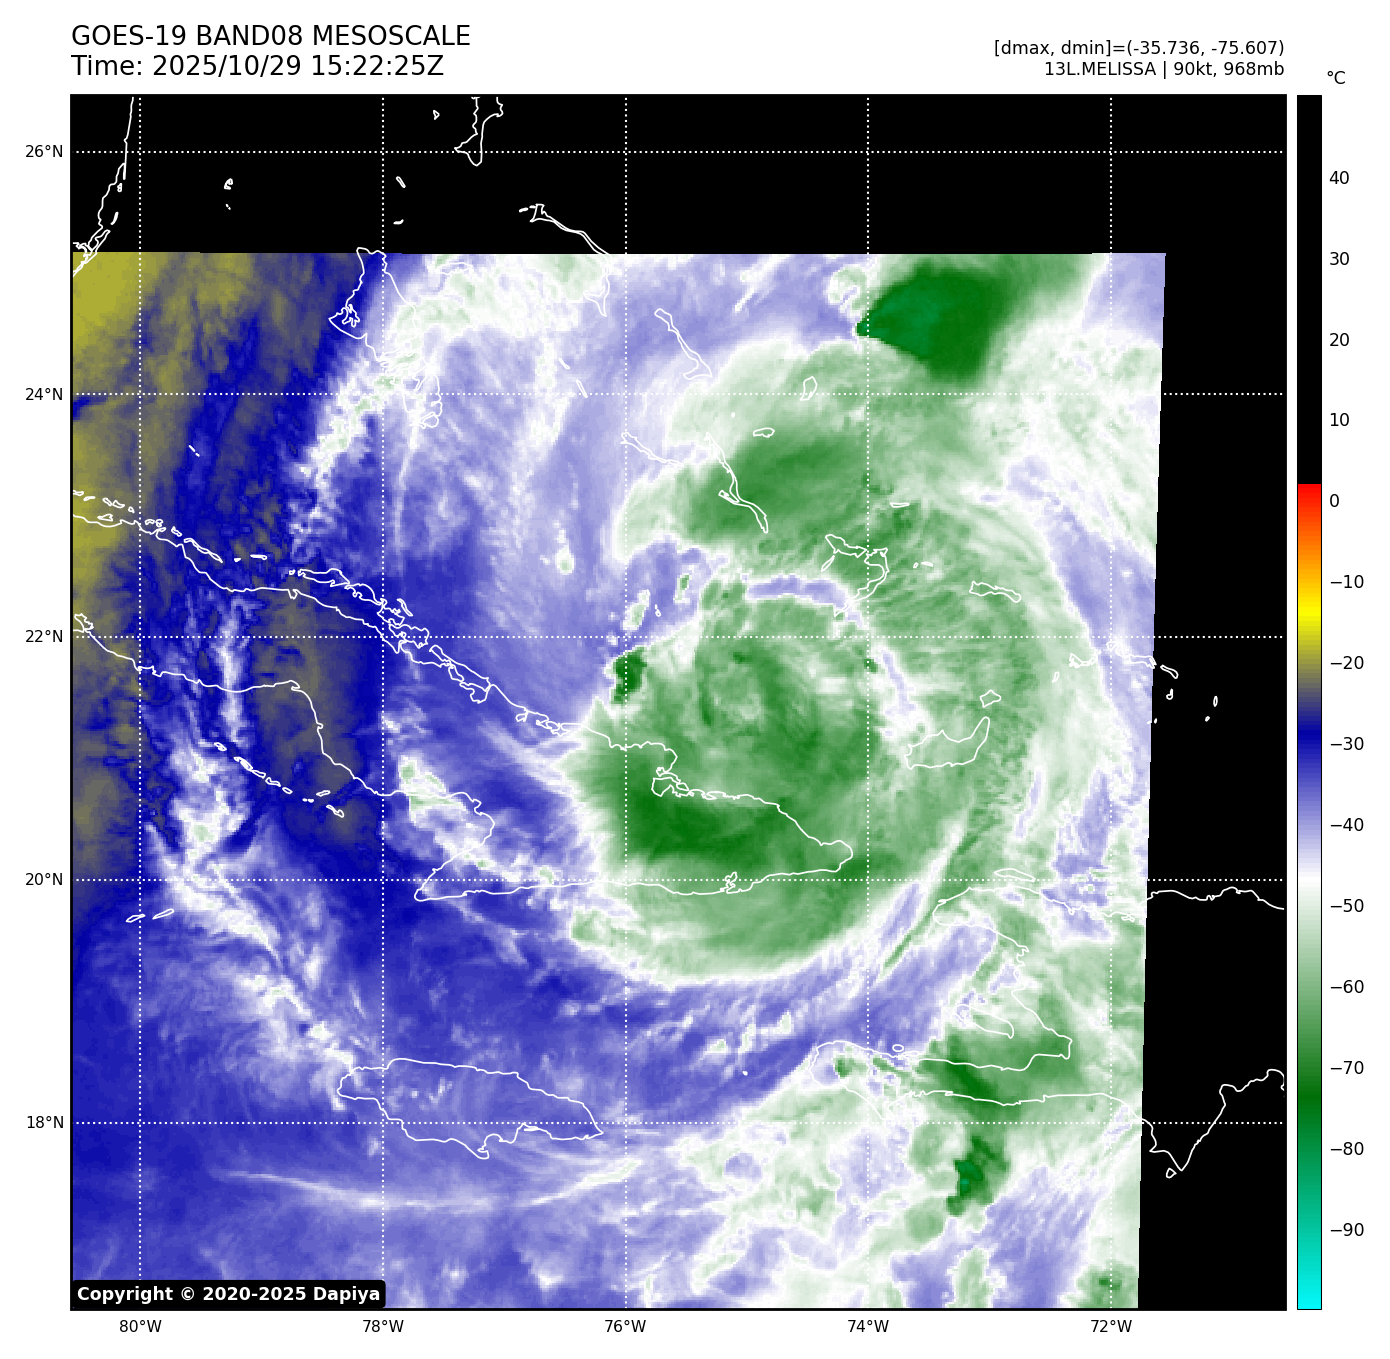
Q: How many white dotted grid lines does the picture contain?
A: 10